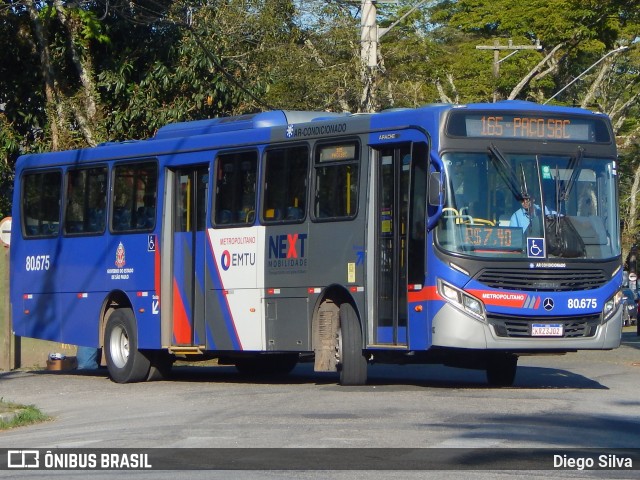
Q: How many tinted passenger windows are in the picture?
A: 6